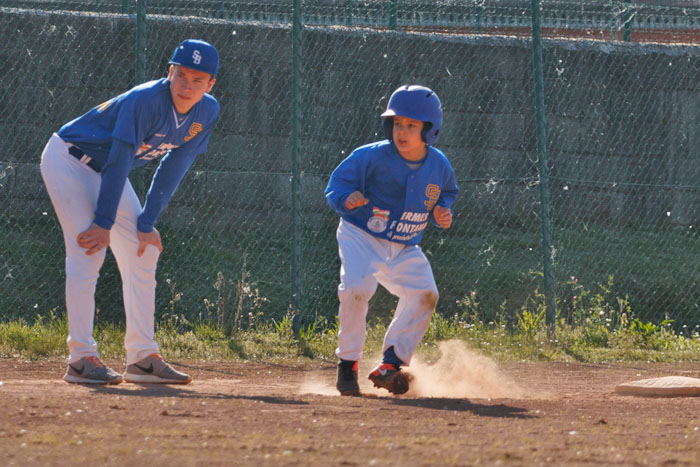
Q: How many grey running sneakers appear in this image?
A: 2